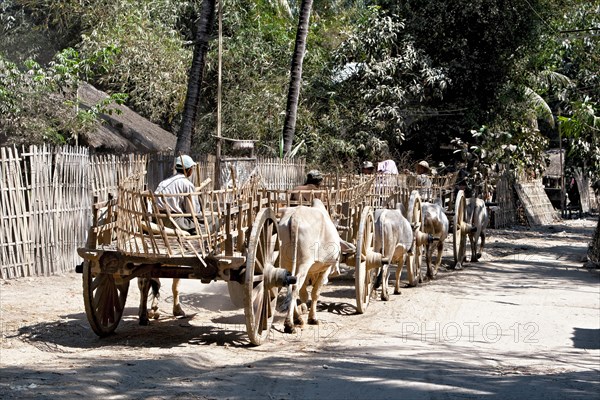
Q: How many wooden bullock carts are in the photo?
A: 4